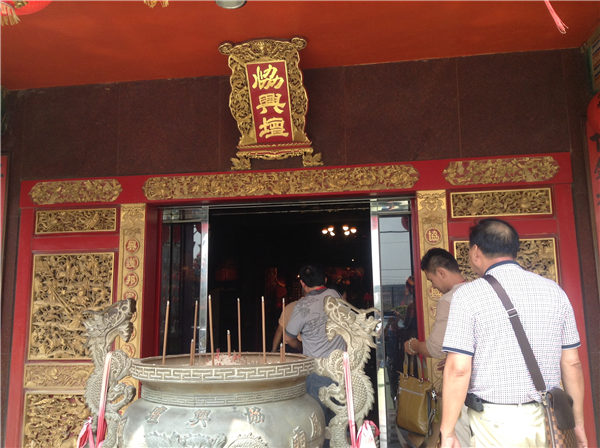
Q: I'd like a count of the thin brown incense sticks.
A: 9